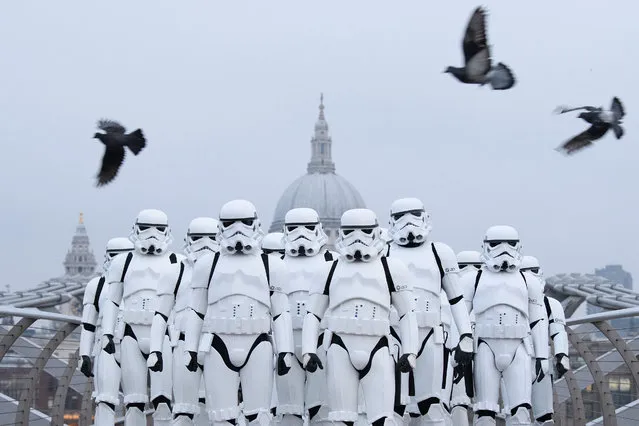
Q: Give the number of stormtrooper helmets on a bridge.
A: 11